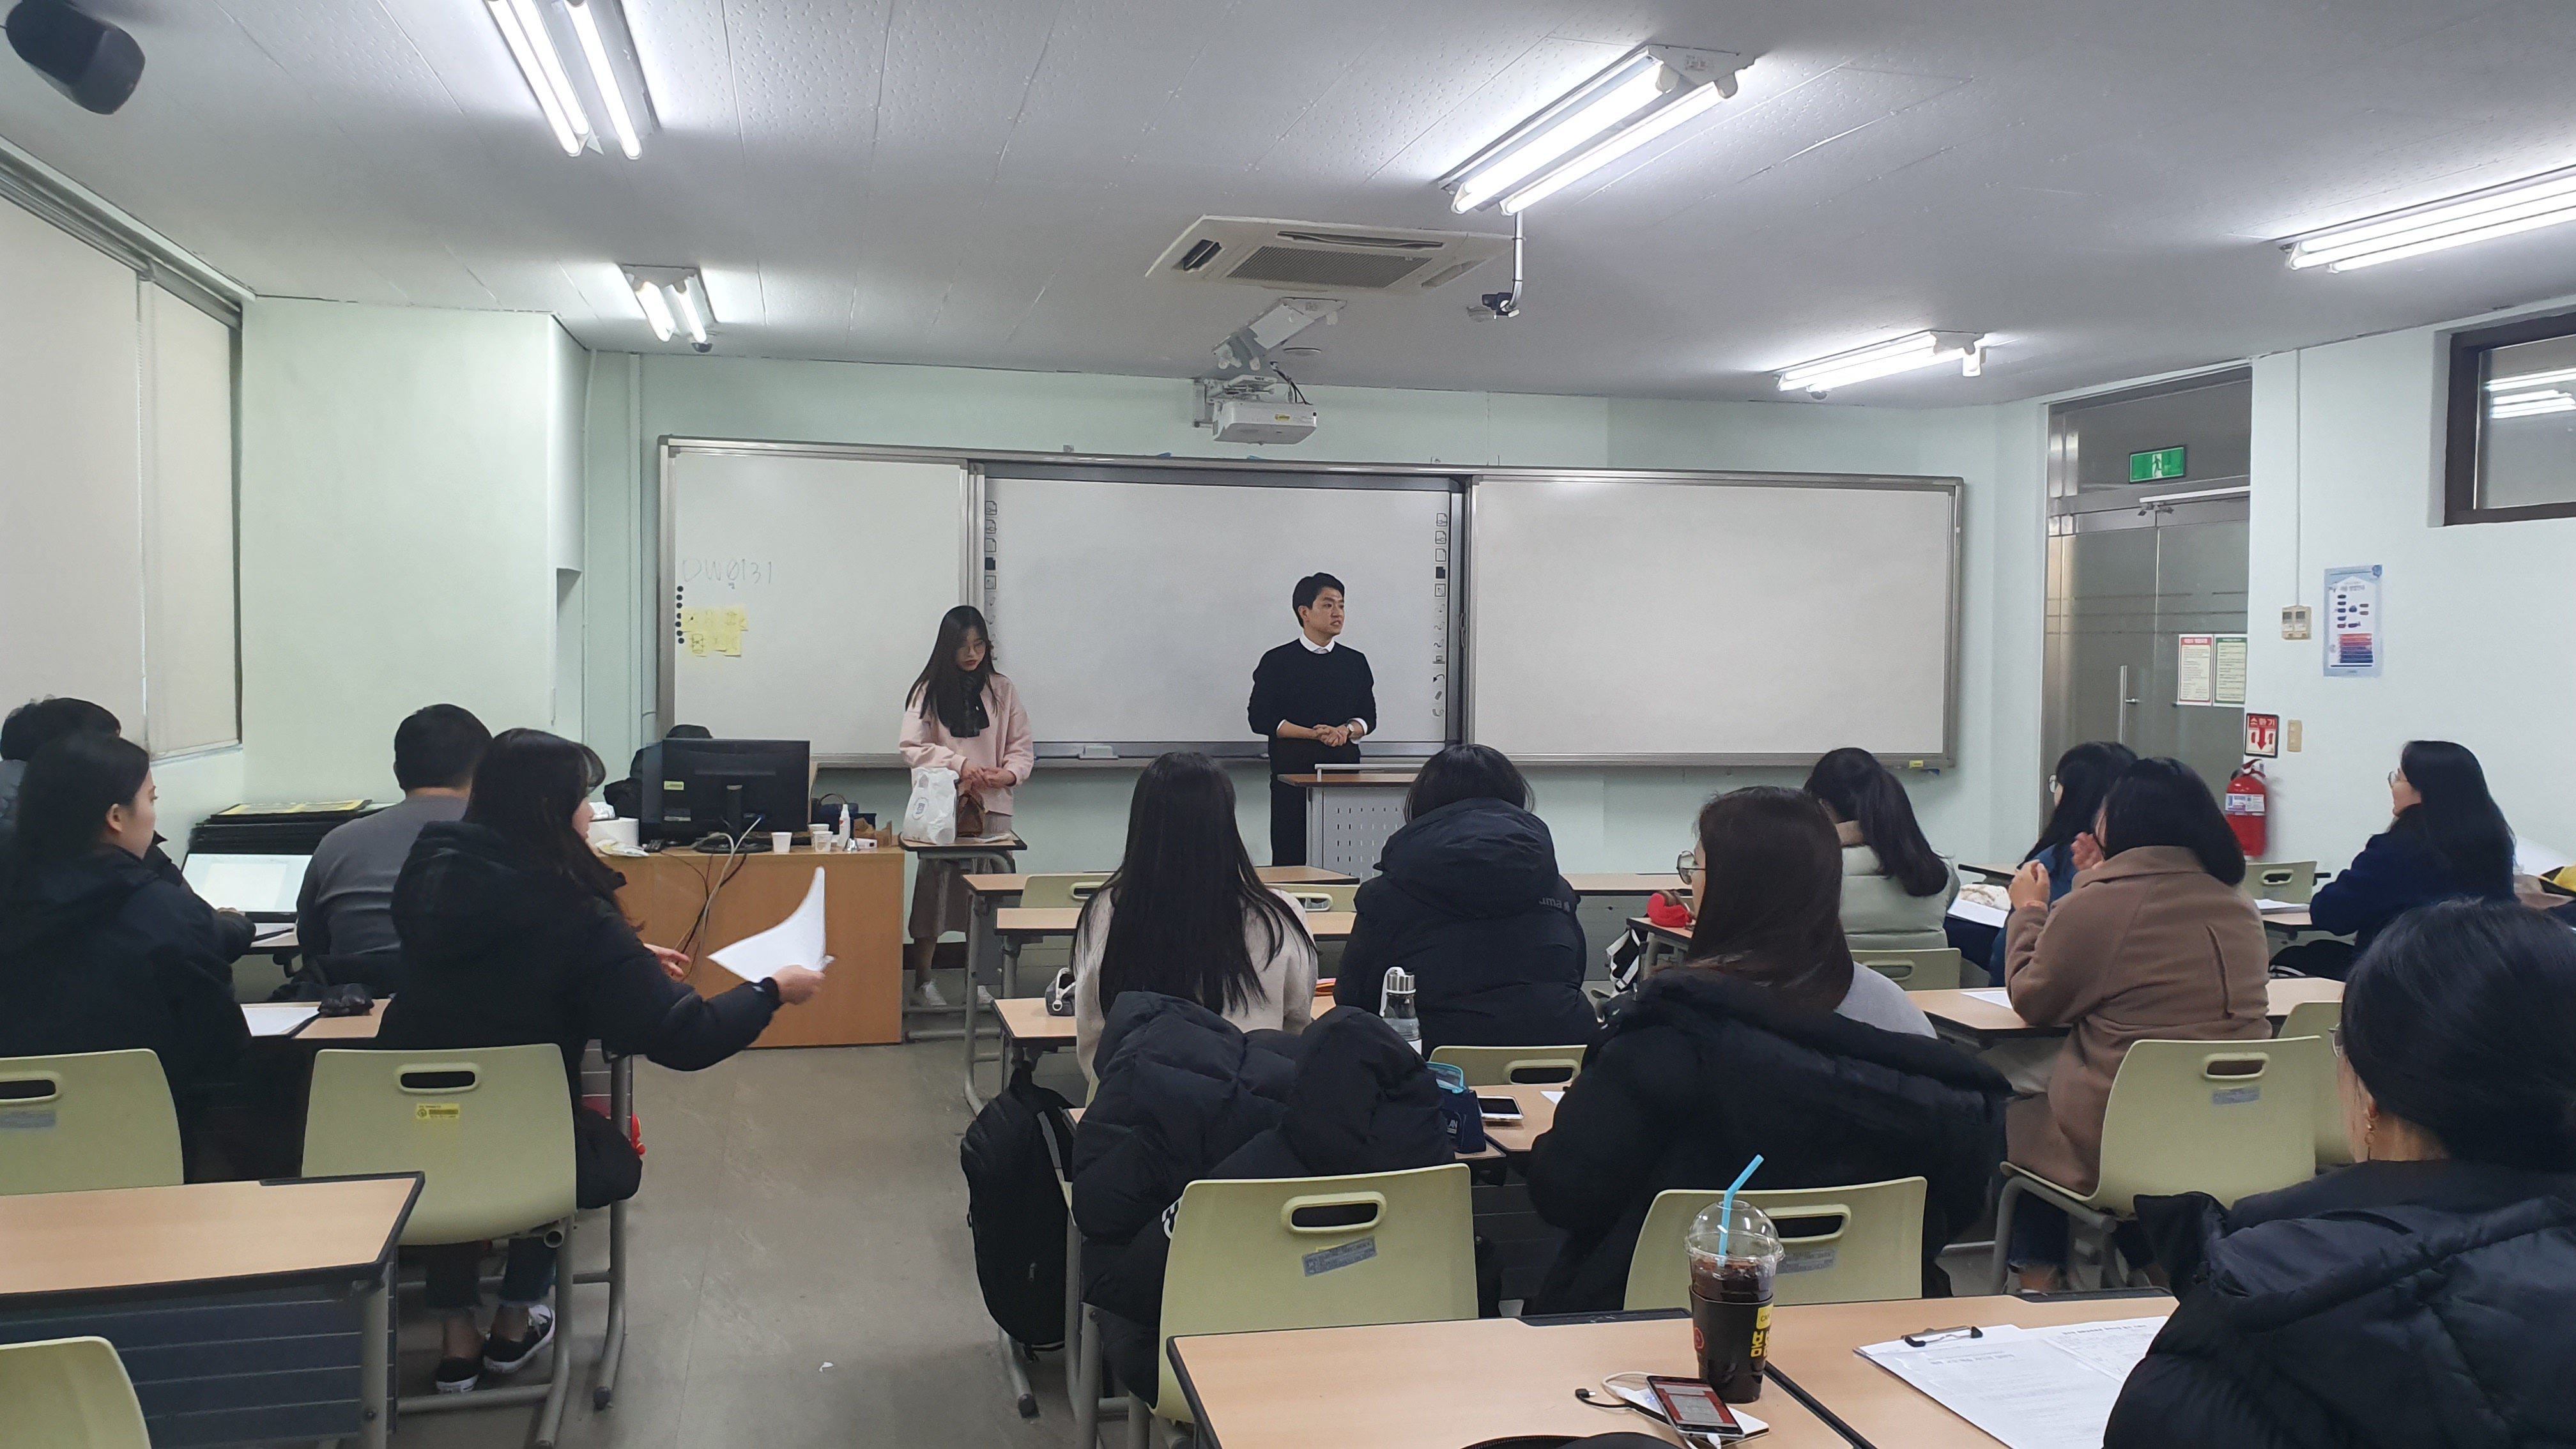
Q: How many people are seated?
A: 12